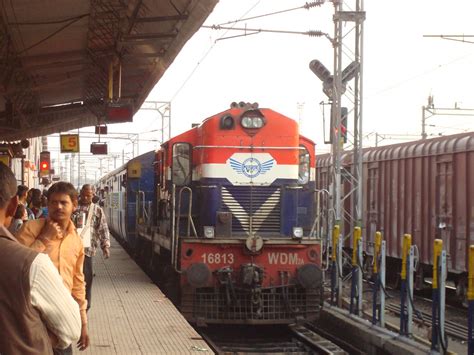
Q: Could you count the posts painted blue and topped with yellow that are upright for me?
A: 6